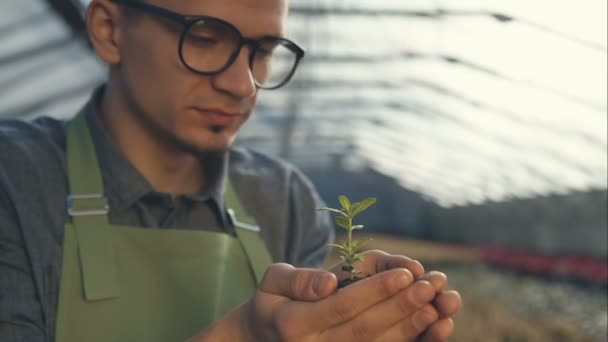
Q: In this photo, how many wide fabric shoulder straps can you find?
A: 2